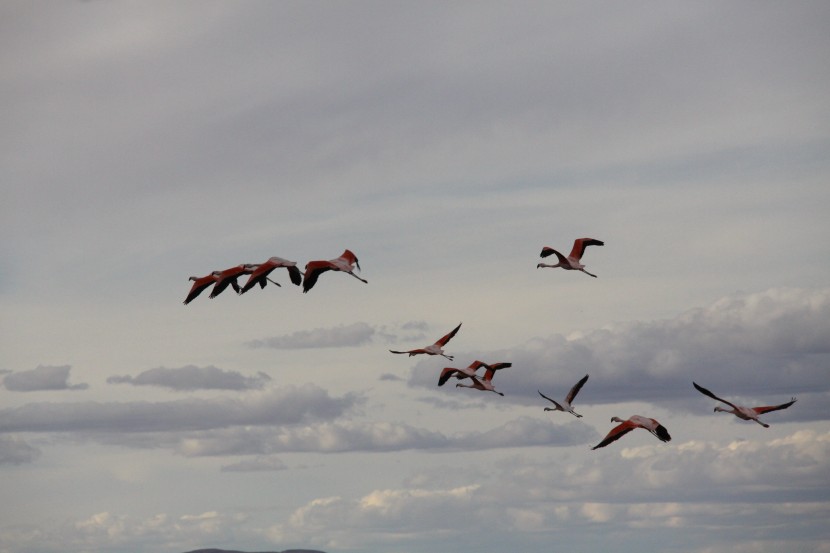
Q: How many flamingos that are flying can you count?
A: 11